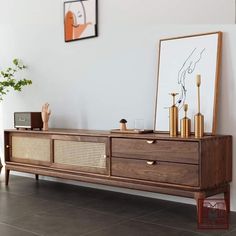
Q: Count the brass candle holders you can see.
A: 3